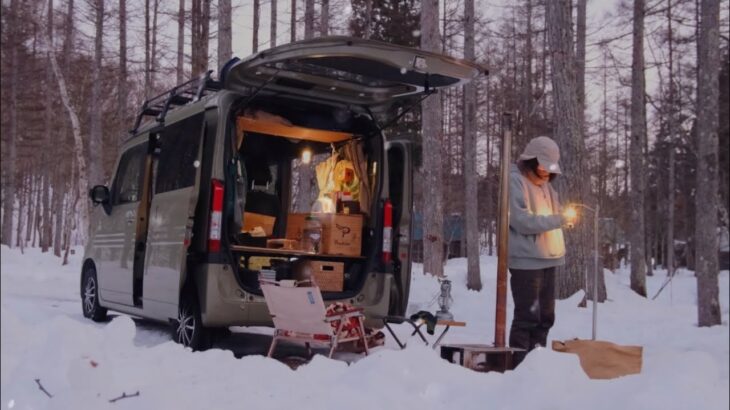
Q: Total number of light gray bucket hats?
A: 1